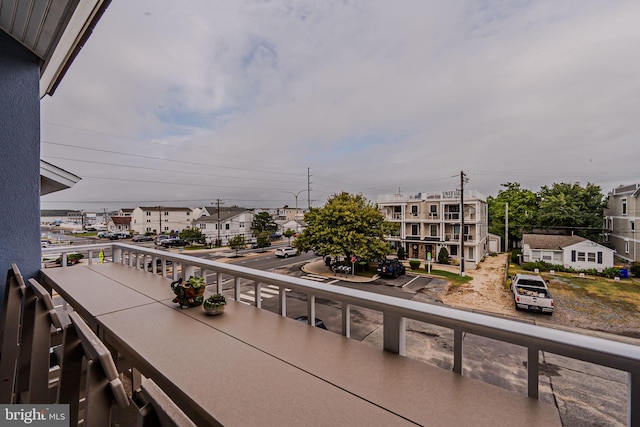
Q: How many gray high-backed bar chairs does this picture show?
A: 4